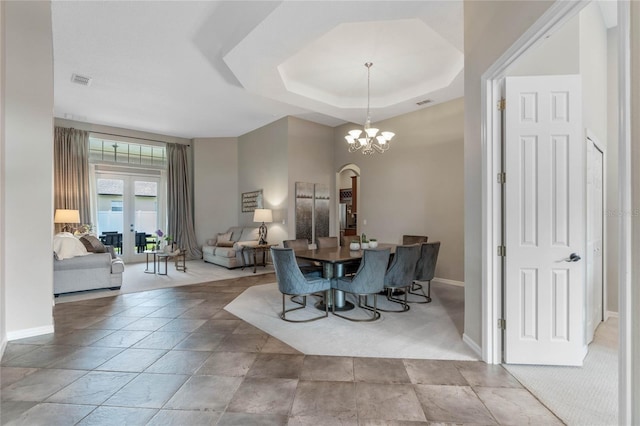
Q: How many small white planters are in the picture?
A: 3